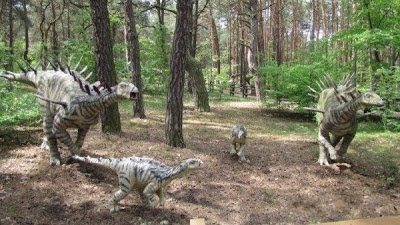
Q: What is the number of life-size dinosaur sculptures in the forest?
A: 4